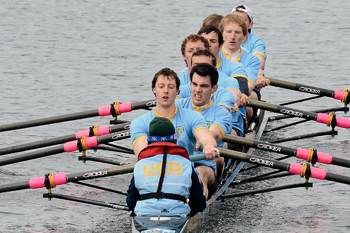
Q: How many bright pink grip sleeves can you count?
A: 8